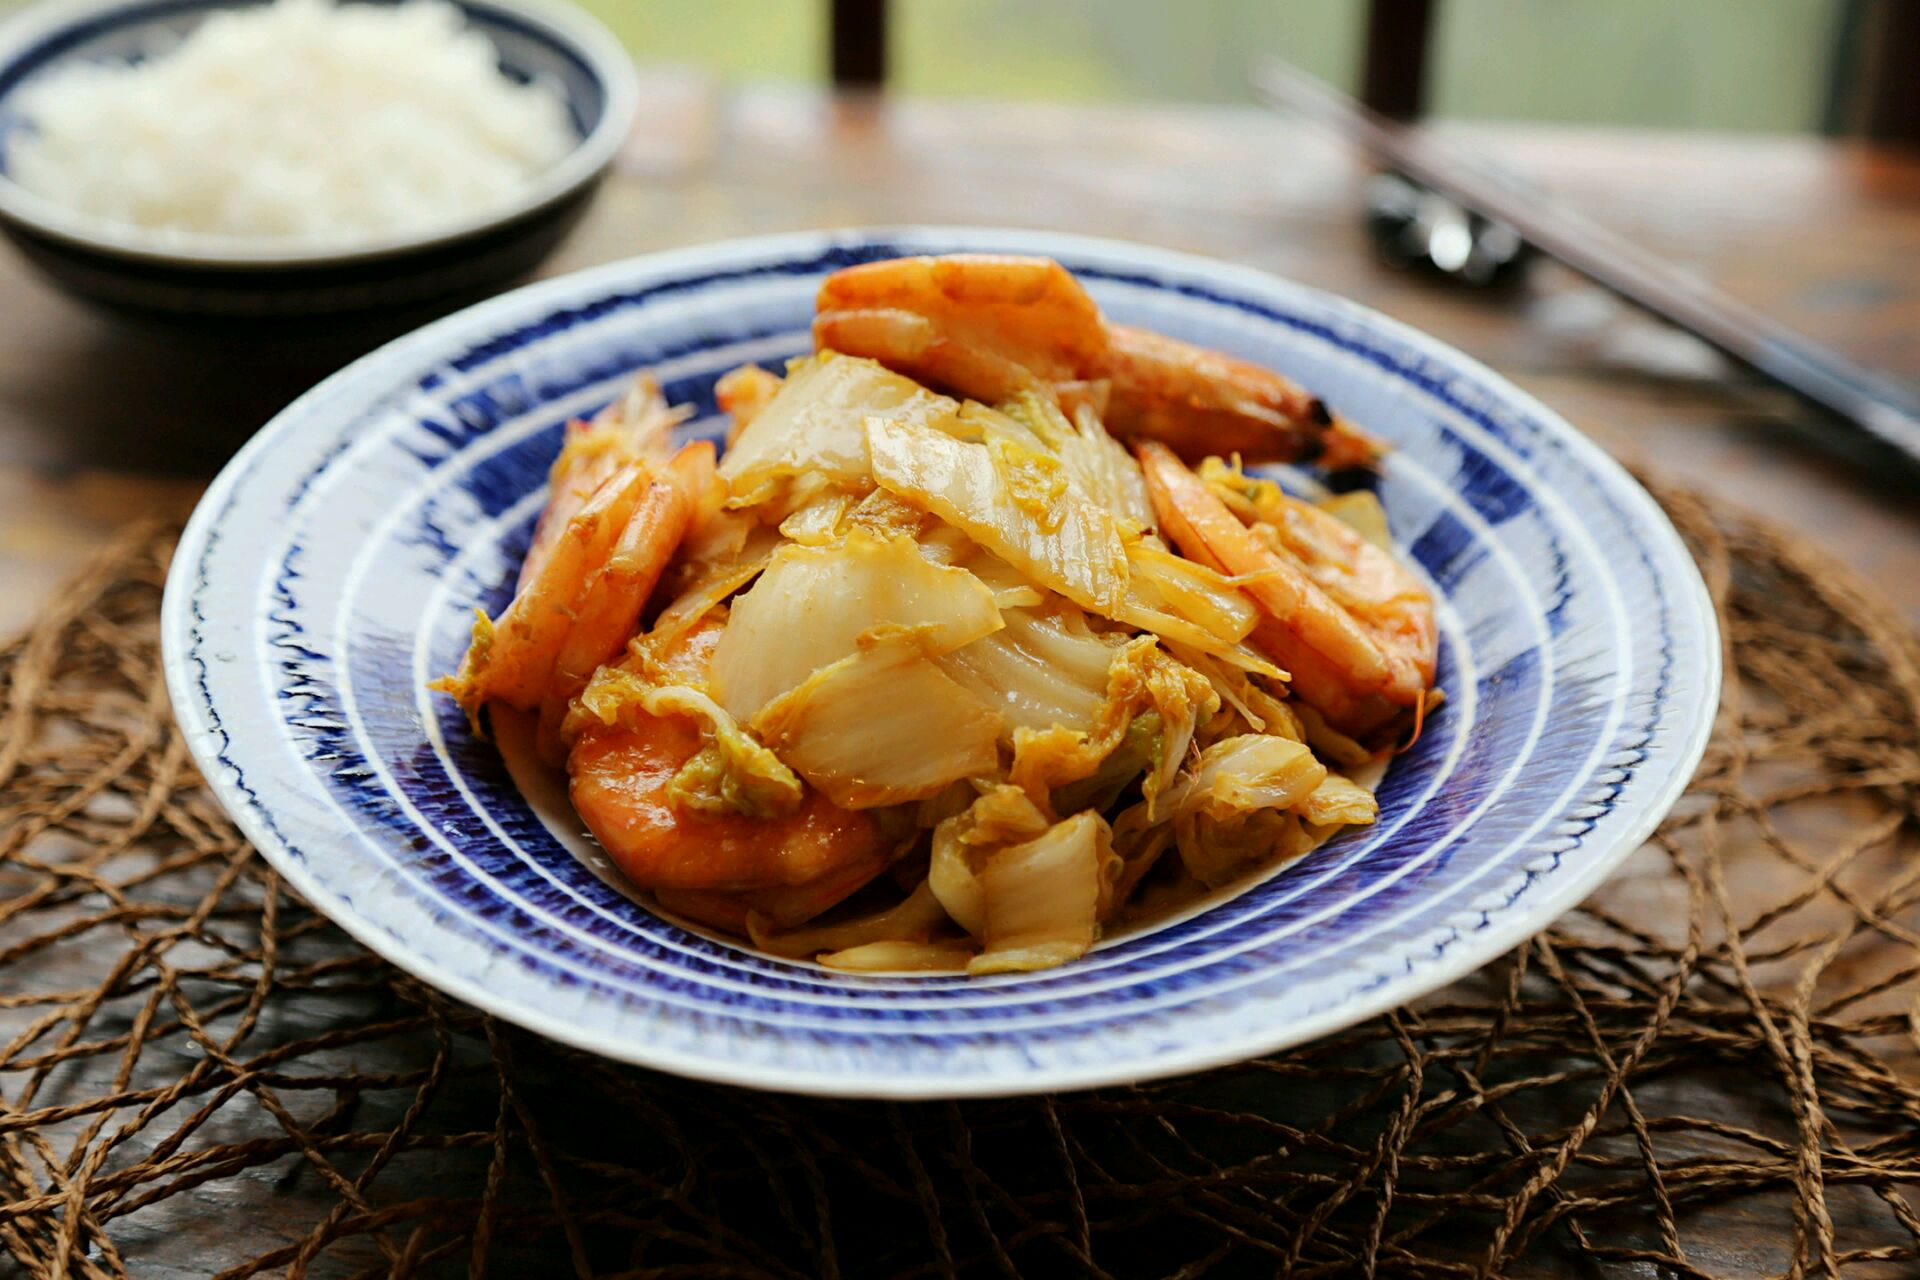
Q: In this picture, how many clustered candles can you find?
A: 0